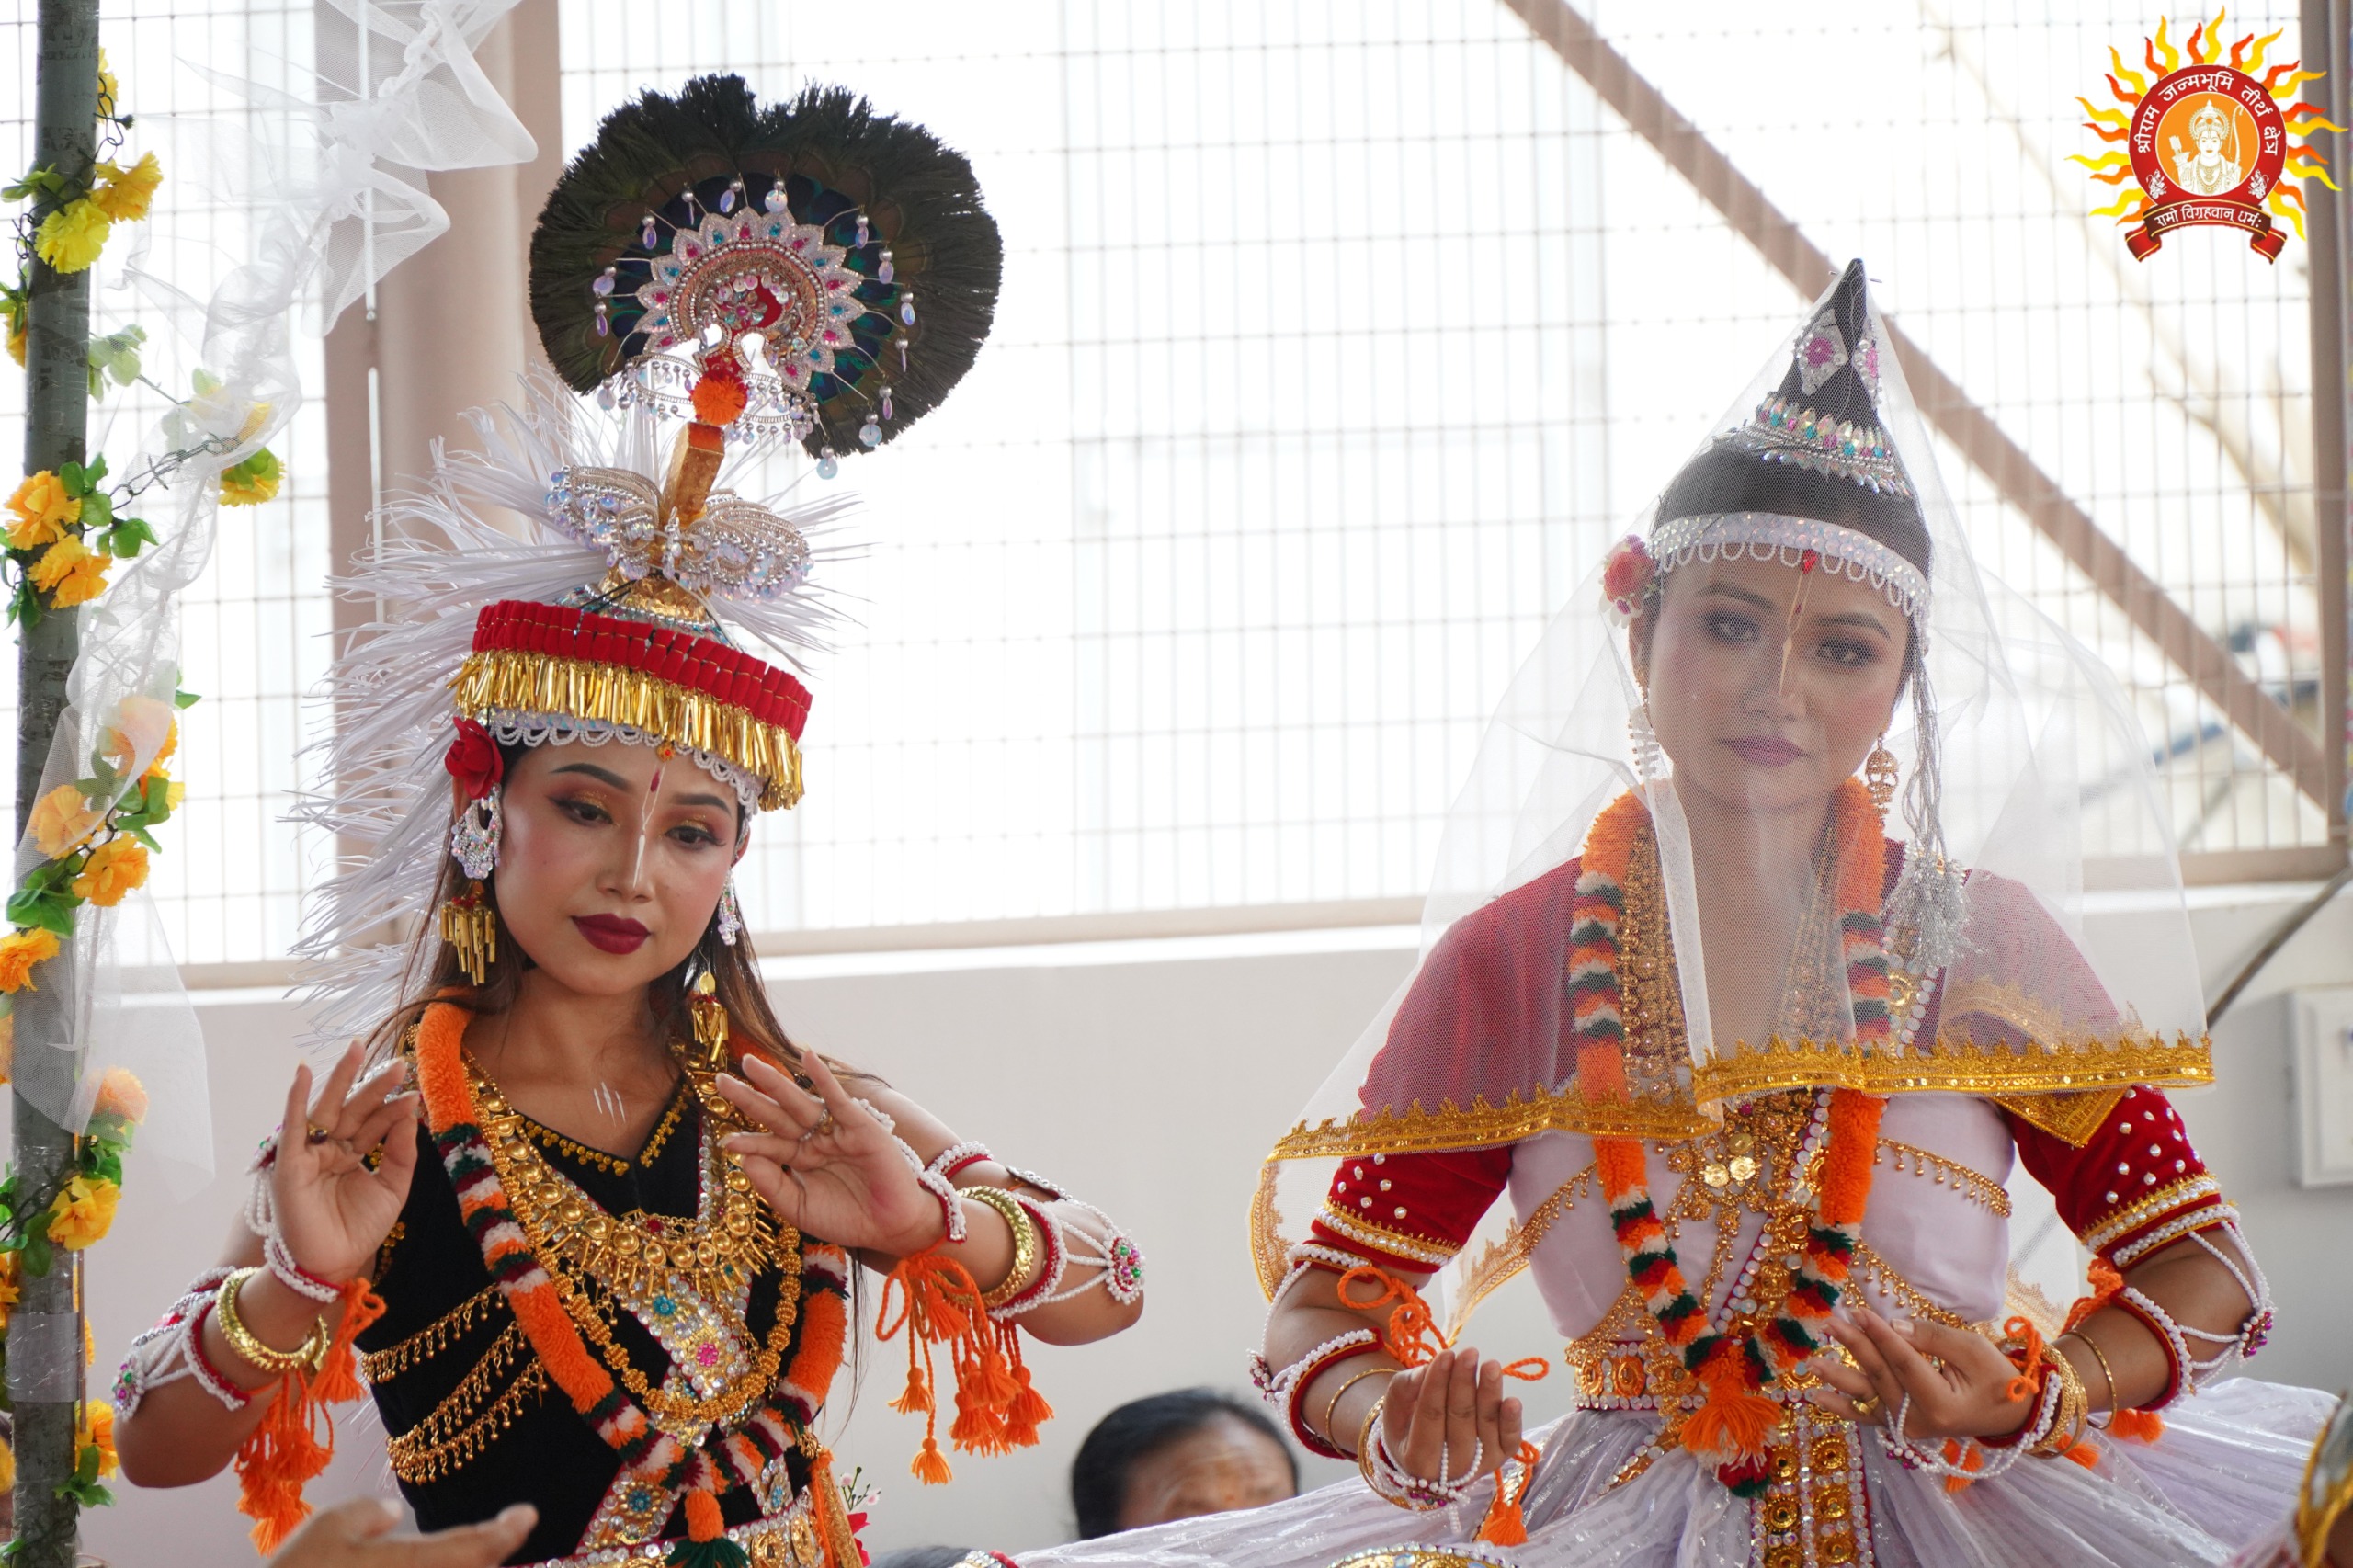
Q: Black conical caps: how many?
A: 1